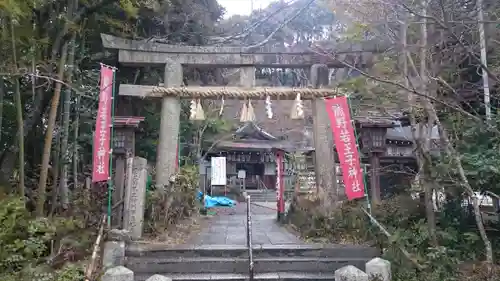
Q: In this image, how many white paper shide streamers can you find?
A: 4